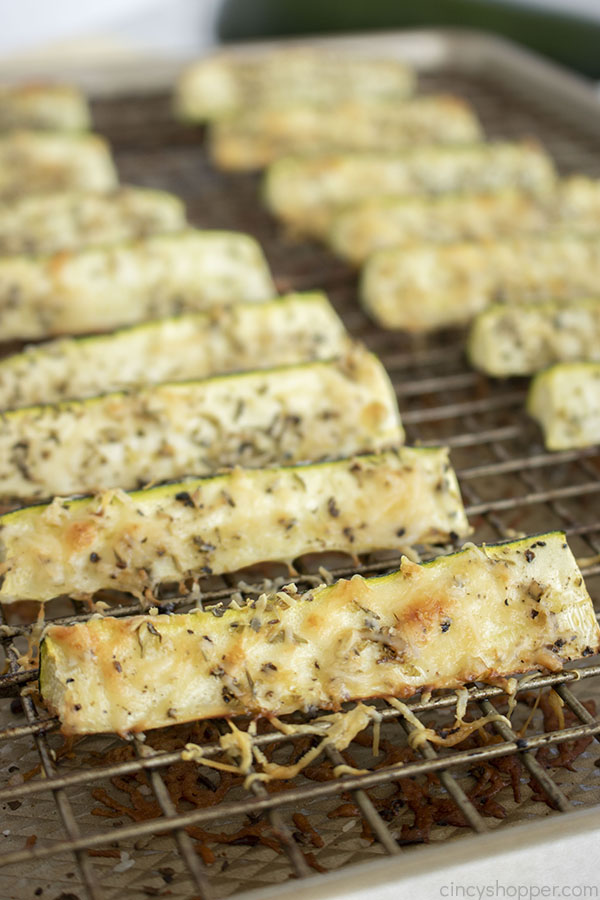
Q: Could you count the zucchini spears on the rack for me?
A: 15